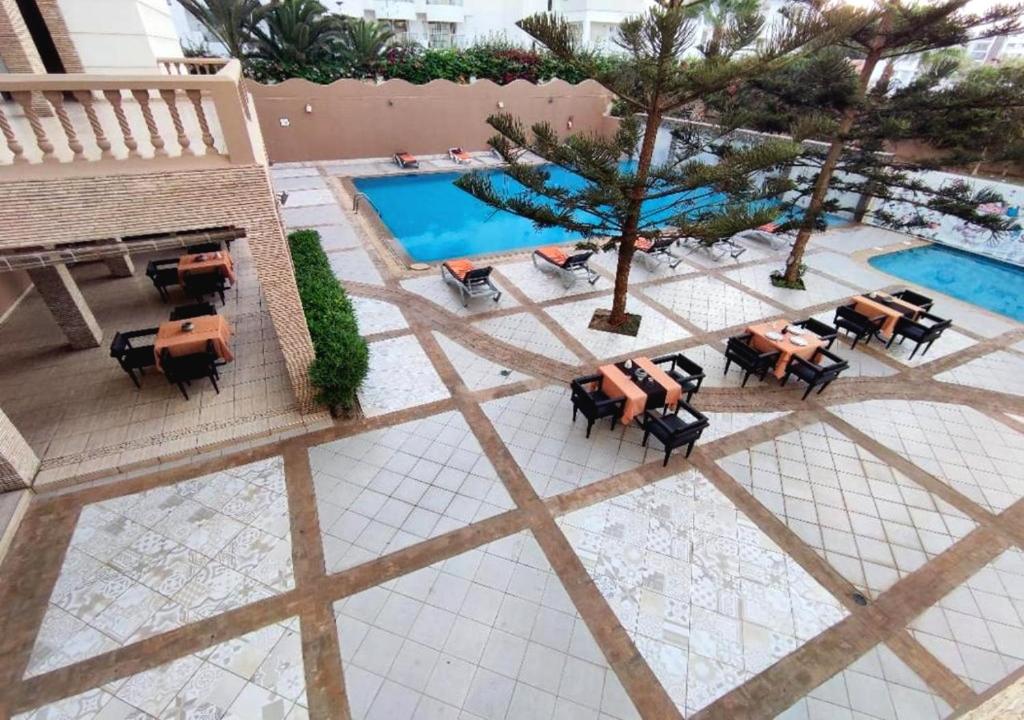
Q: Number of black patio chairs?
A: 15